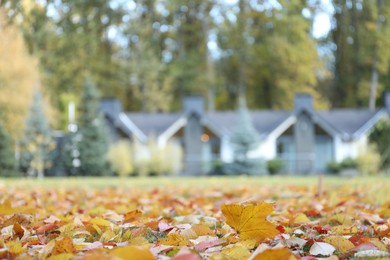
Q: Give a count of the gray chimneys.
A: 3